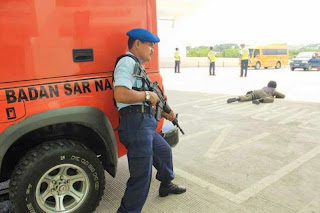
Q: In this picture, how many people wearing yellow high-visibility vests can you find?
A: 3